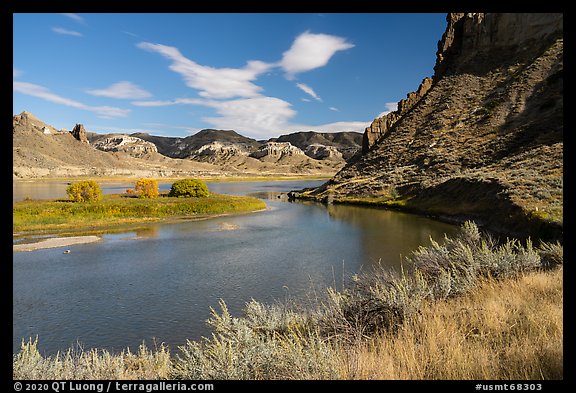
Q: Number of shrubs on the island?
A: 3